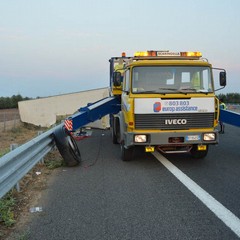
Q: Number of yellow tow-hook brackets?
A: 2